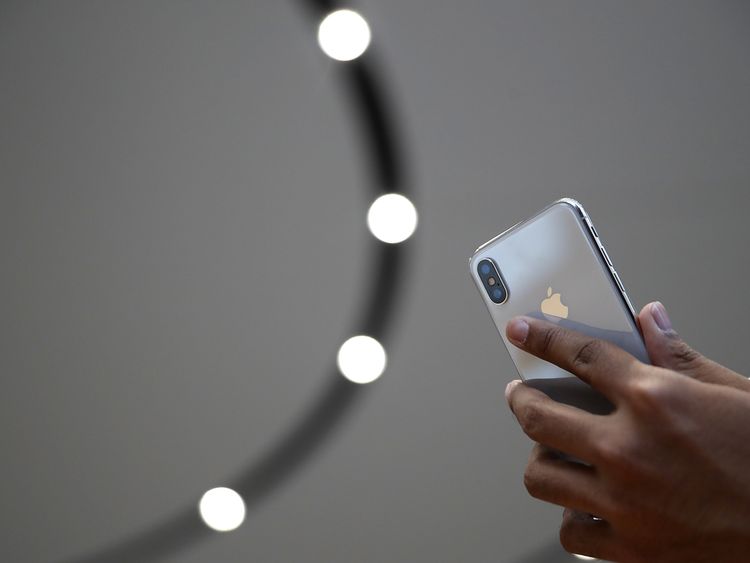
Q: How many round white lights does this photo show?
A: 4